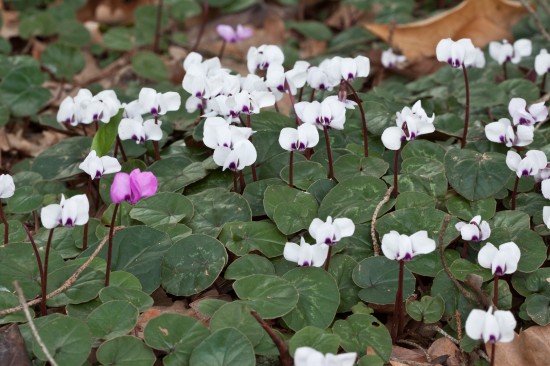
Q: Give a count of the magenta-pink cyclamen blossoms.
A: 2